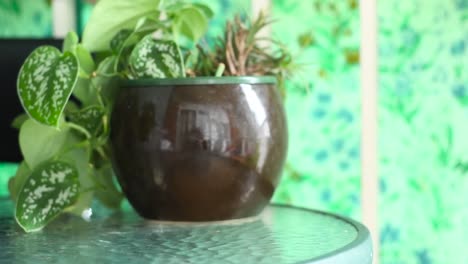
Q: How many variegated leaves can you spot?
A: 4